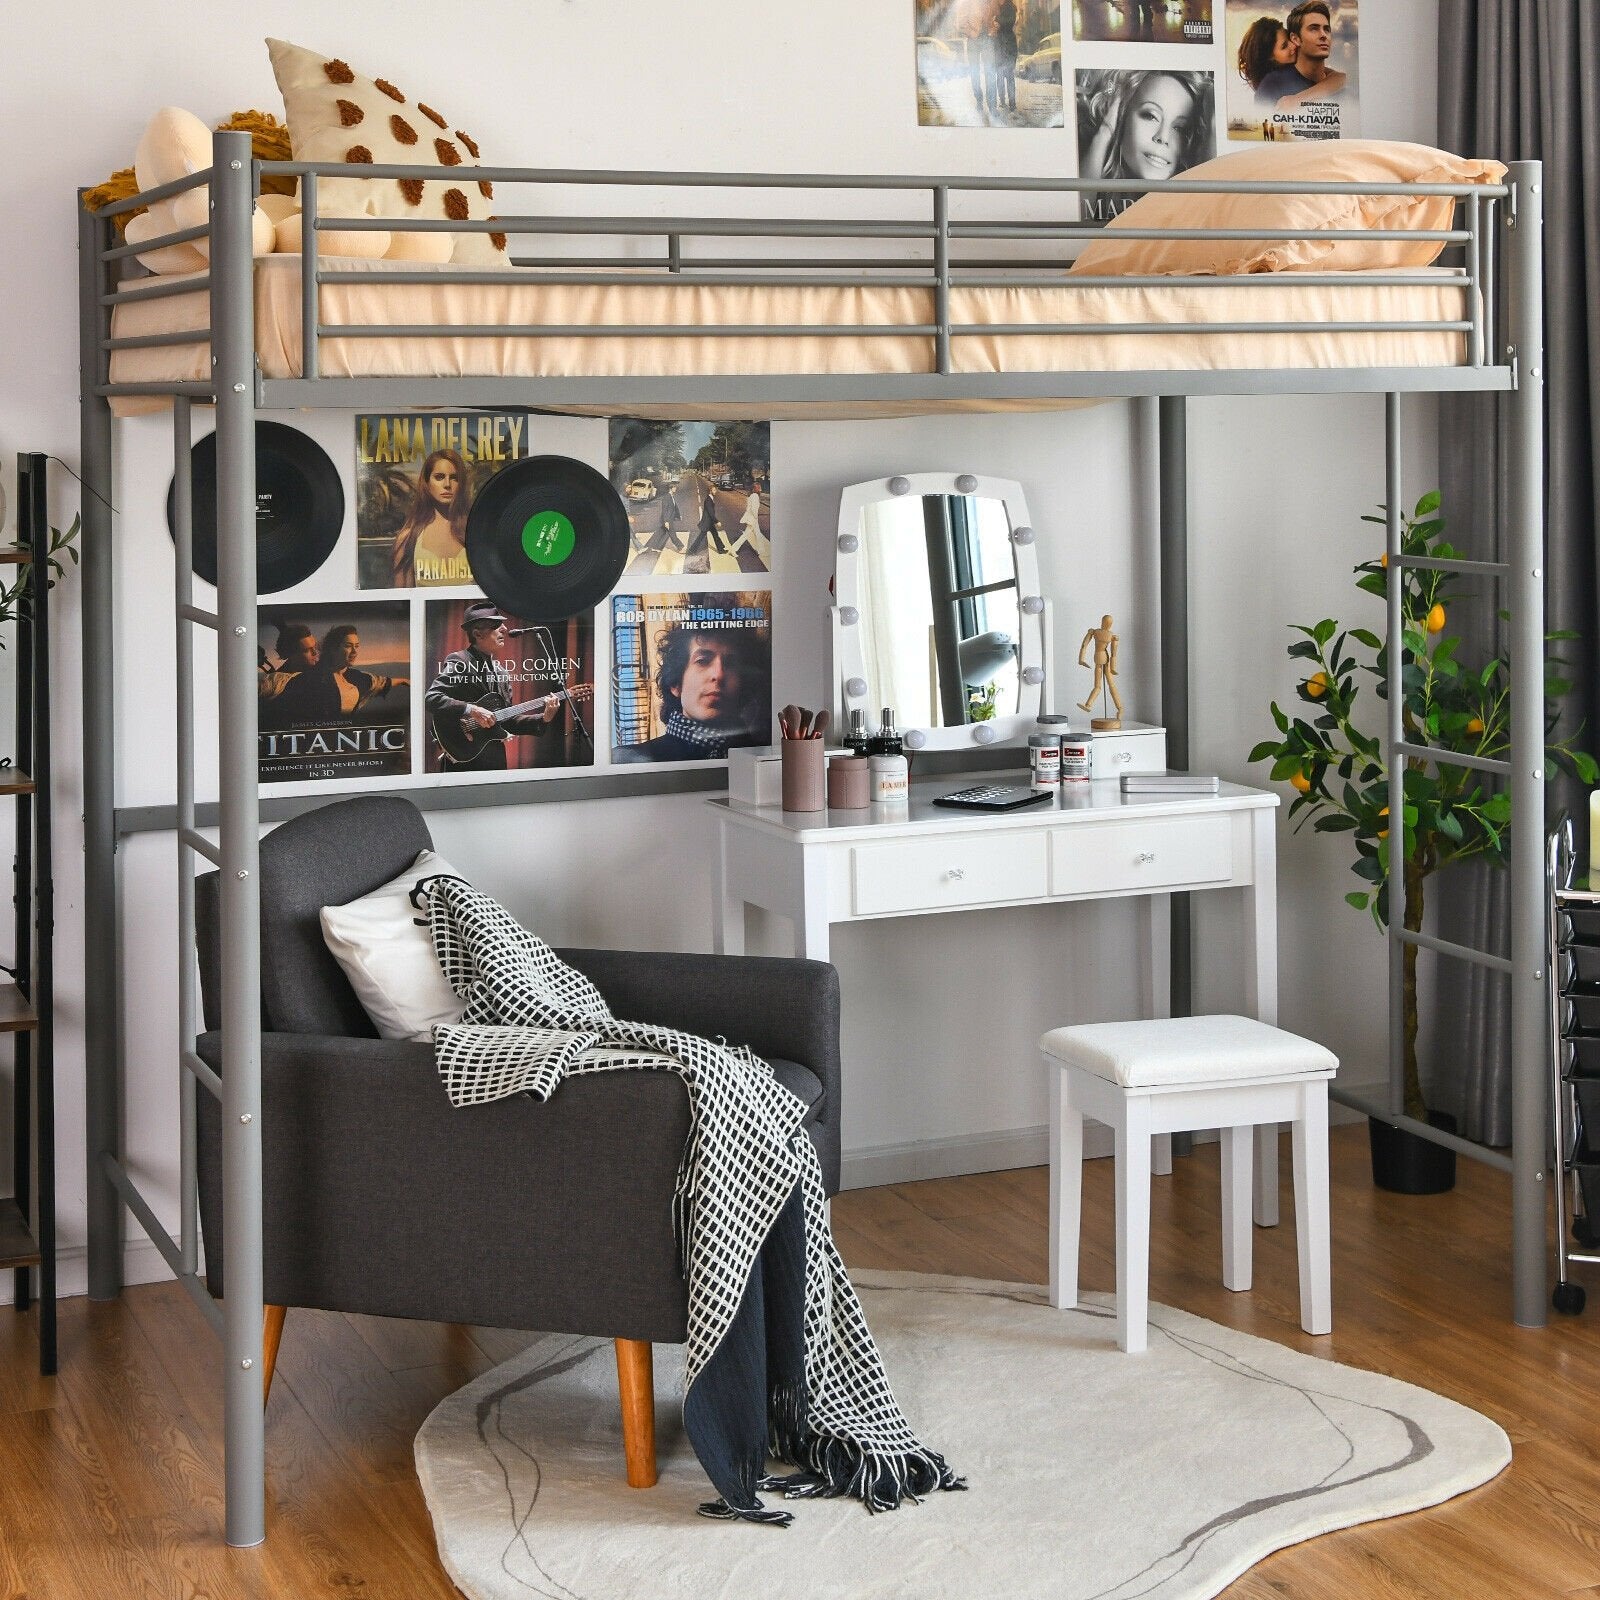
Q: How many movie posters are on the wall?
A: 2